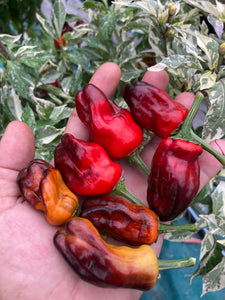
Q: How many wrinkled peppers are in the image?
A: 7